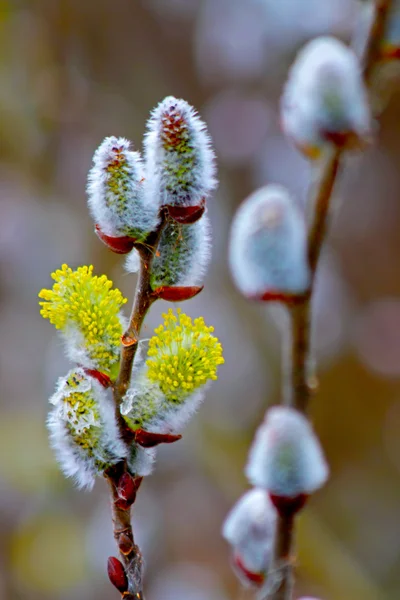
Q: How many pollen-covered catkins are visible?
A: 2